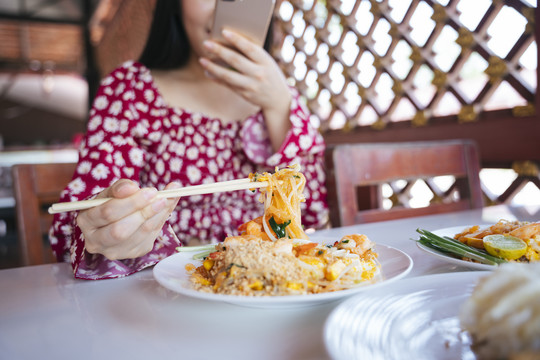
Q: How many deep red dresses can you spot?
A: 1